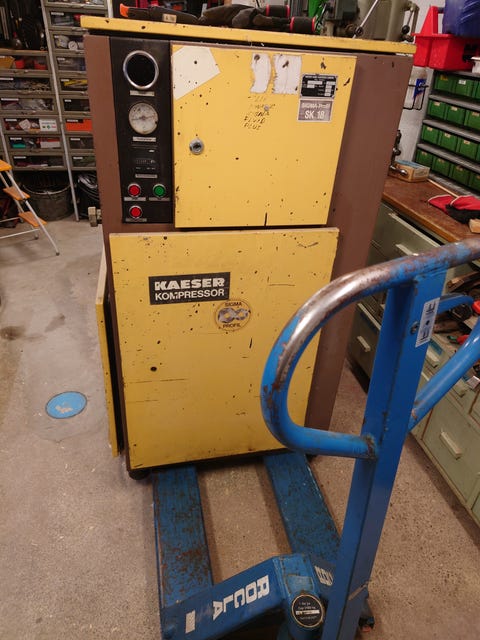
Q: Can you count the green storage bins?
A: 14